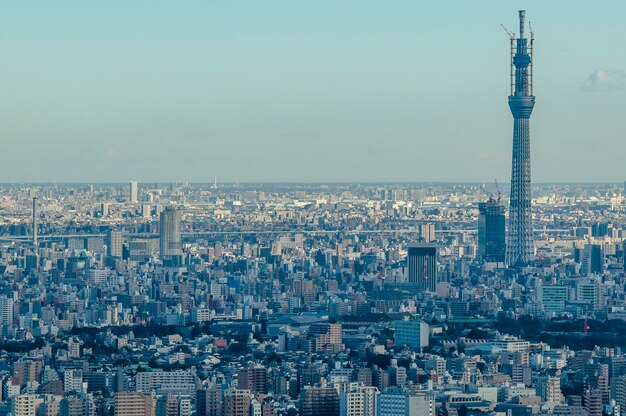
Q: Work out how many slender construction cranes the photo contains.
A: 4